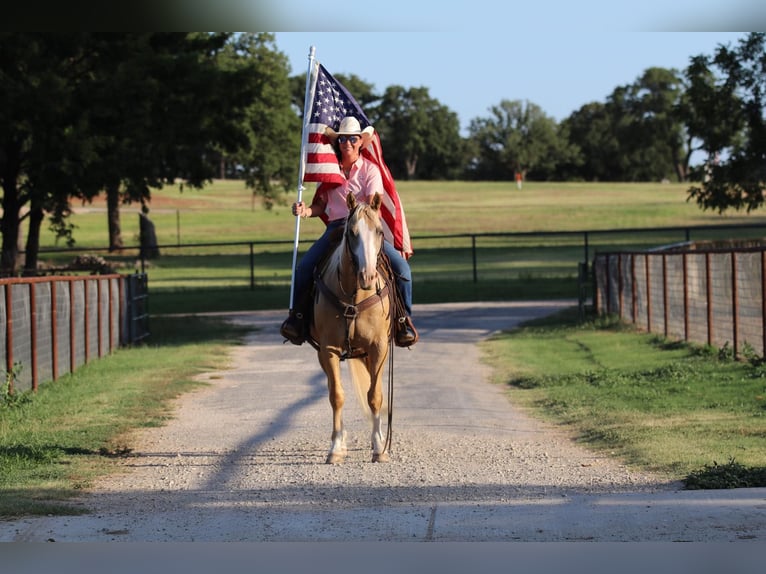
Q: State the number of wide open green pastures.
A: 1